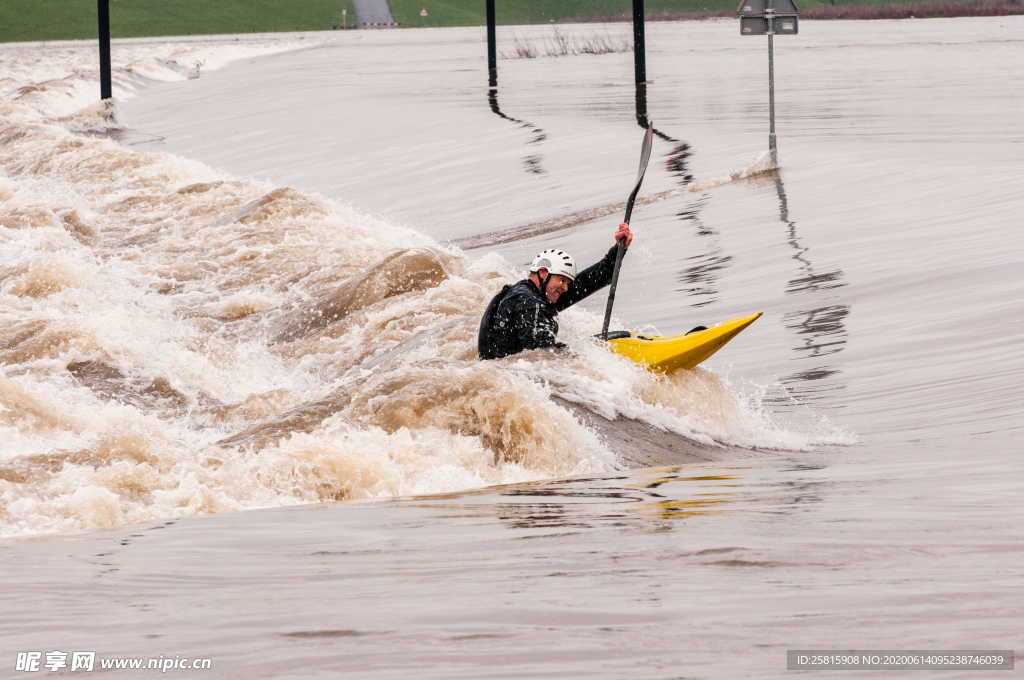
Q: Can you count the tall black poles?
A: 3